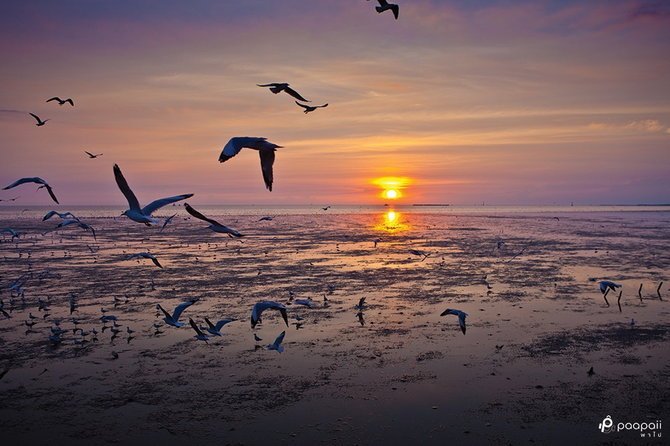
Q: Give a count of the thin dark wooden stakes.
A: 4